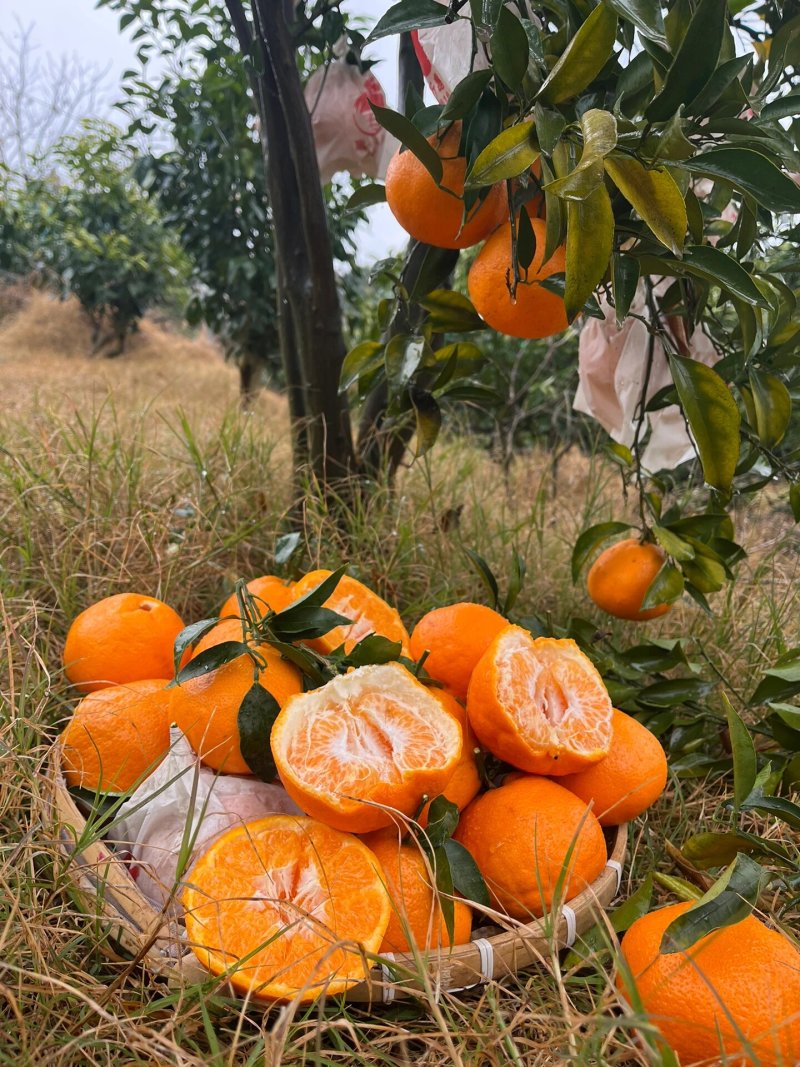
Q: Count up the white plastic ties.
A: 4